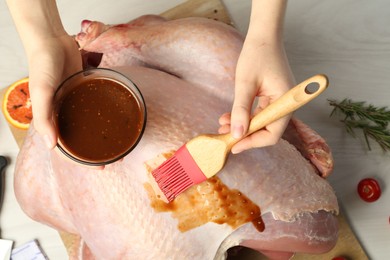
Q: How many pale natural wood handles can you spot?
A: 1